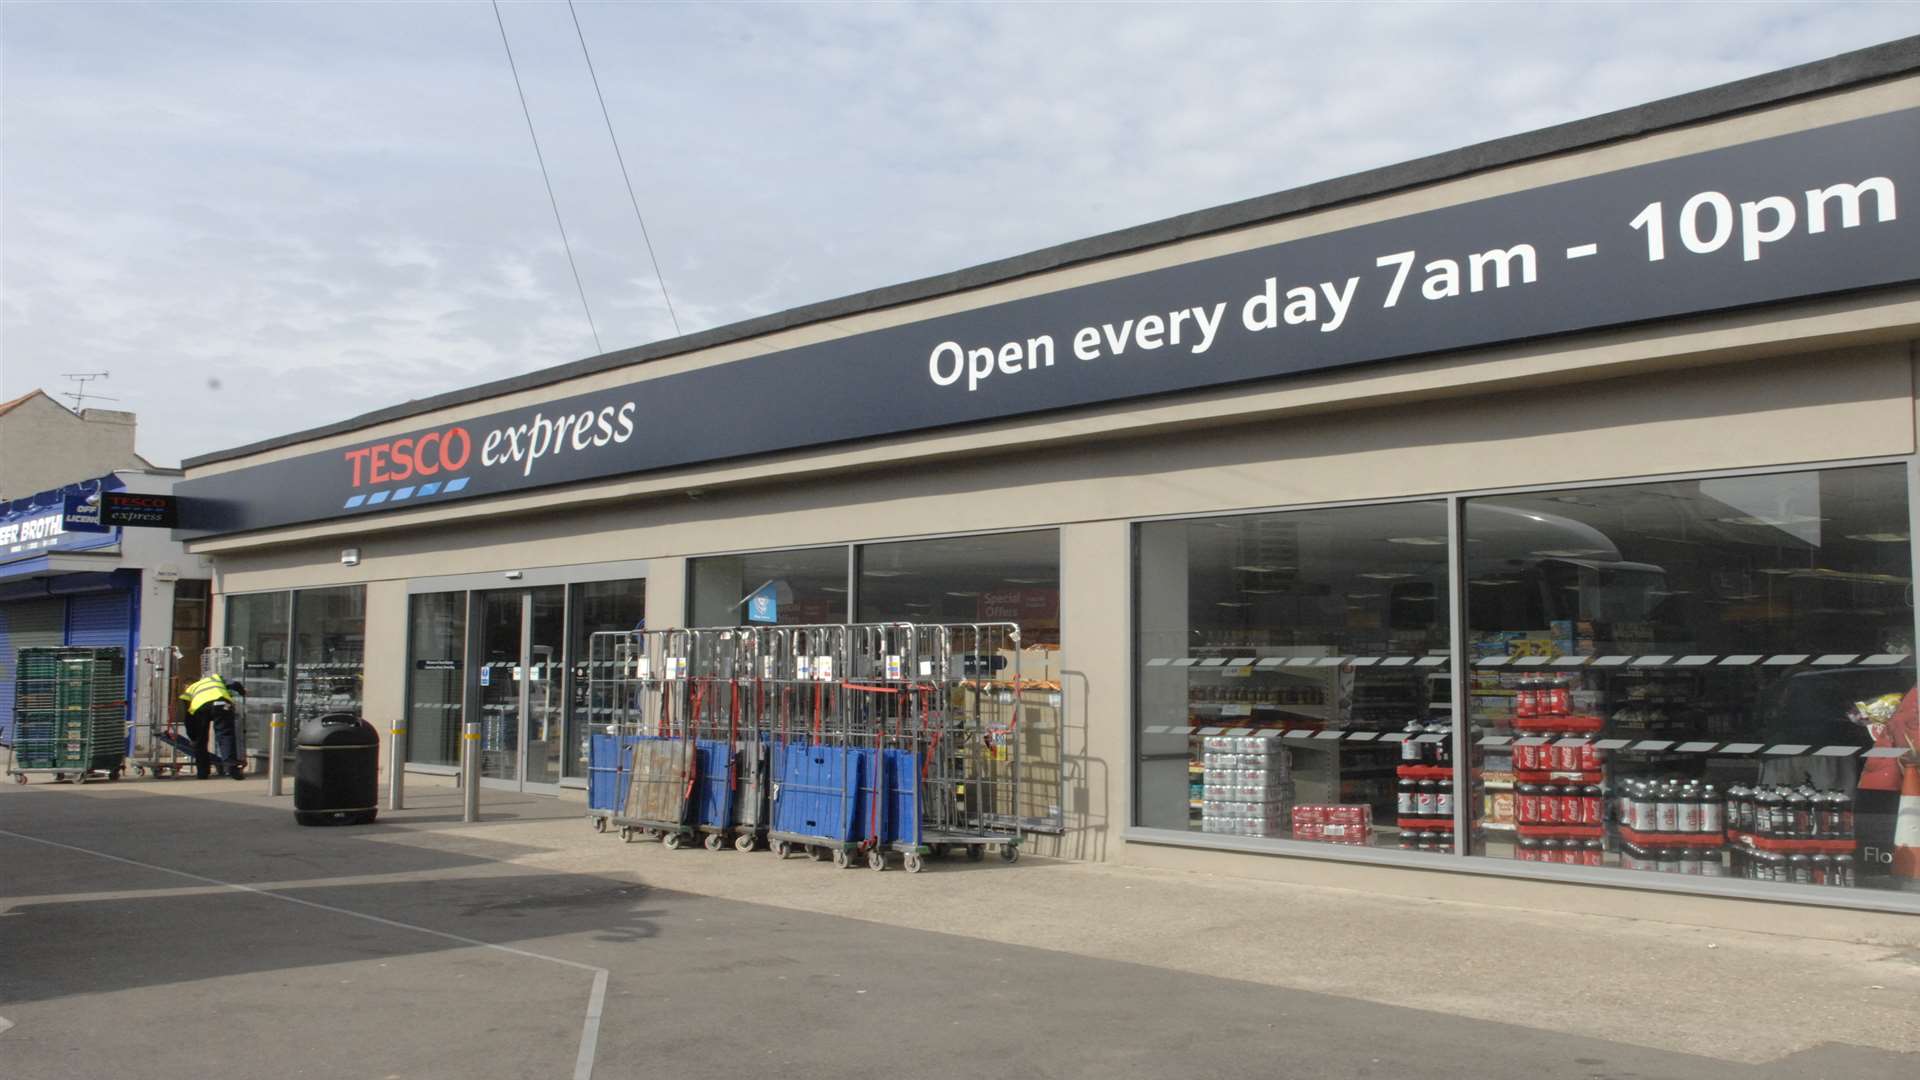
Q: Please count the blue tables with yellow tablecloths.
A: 0